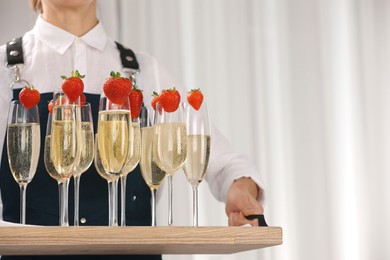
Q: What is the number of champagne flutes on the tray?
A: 10